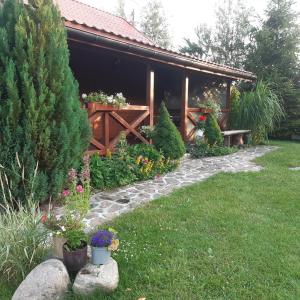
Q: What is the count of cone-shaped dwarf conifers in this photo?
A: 2